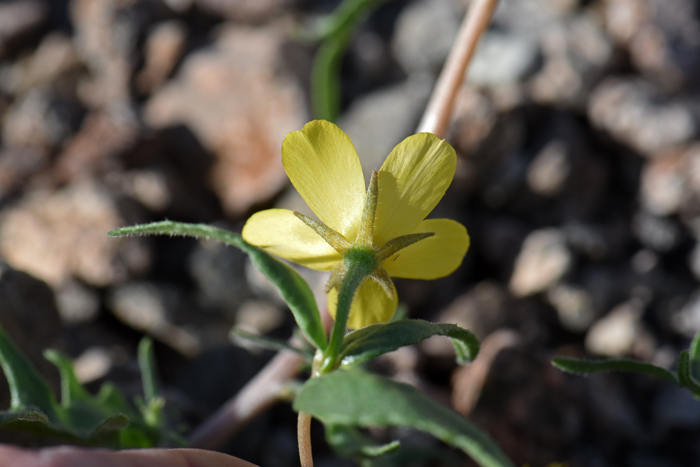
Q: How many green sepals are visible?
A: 5